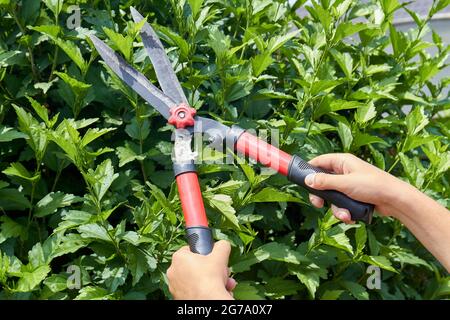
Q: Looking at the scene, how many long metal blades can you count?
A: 2